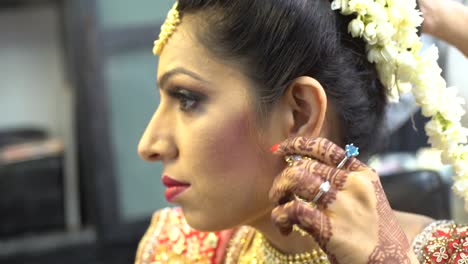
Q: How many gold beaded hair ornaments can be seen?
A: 1